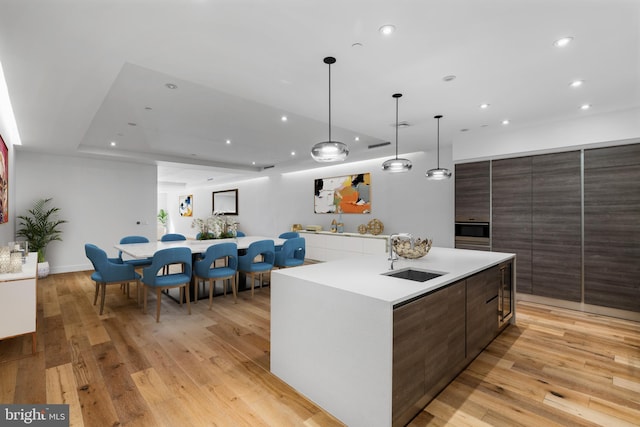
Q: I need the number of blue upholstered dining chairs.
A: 10